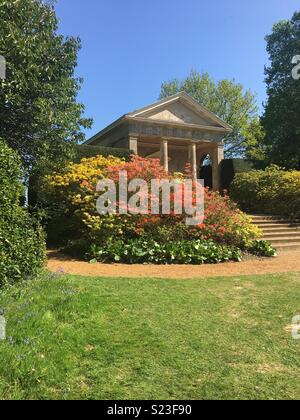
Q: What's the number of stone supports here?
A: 4